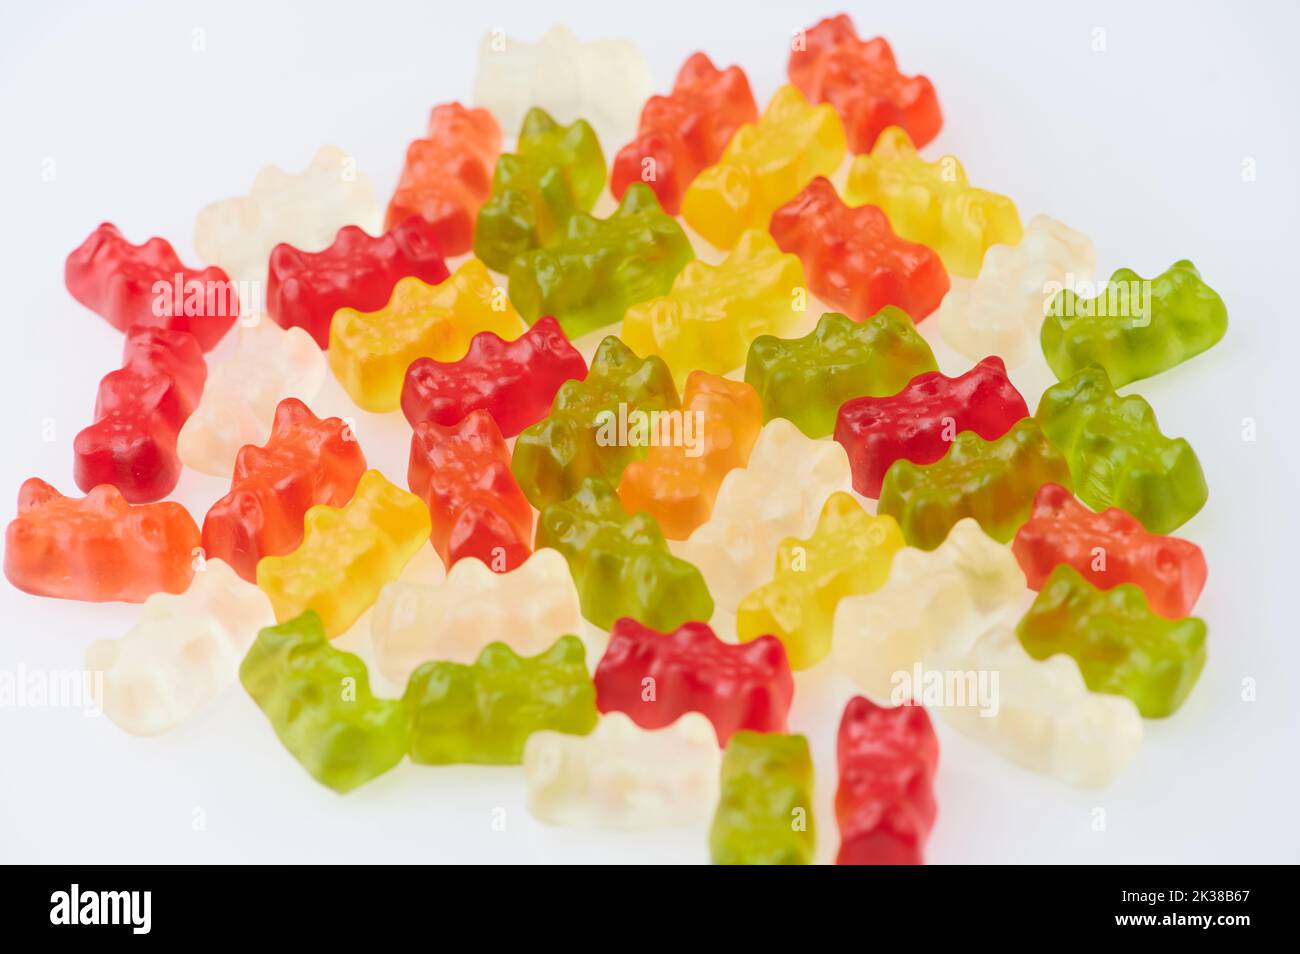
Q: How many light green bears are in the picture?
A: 12